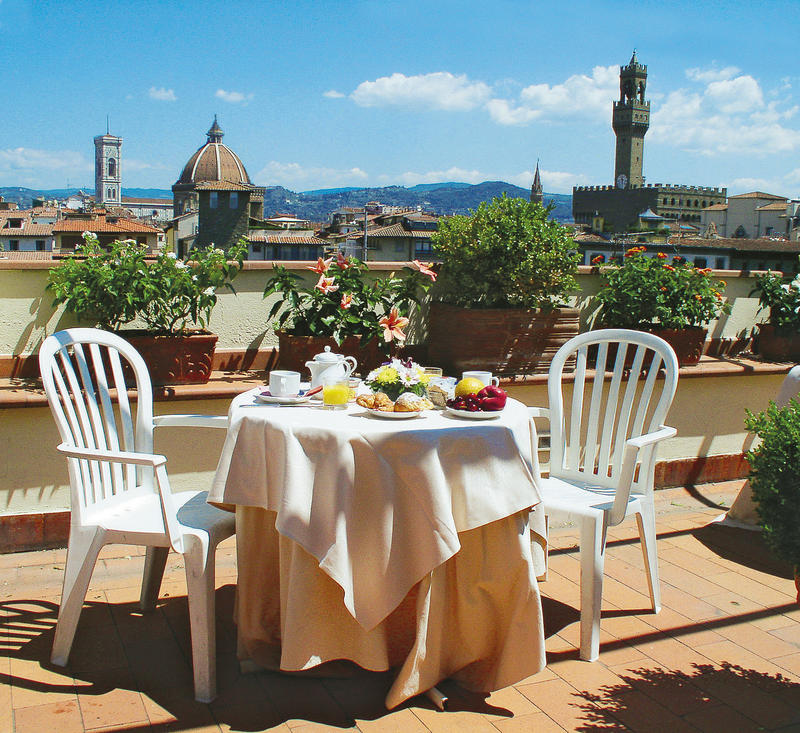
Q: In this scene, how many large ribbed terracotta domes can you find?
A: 1